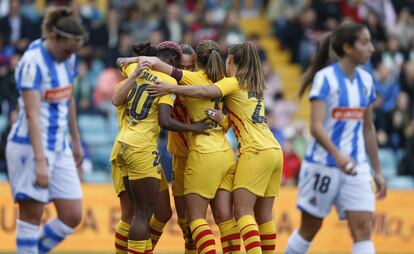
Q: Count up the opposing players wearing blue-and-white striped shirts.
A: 2